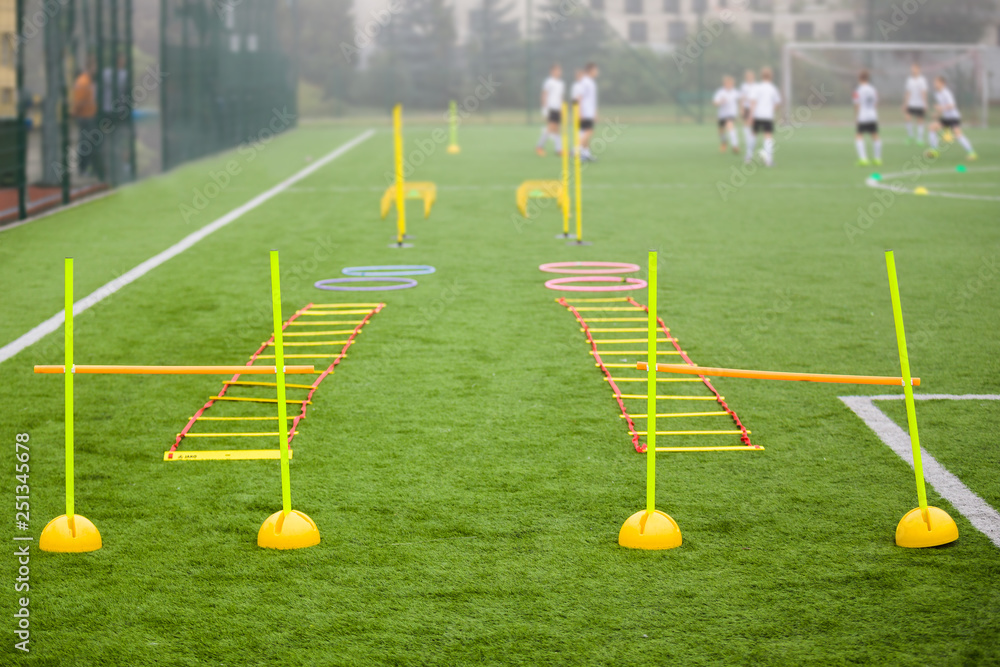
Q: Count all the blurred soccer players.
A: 9